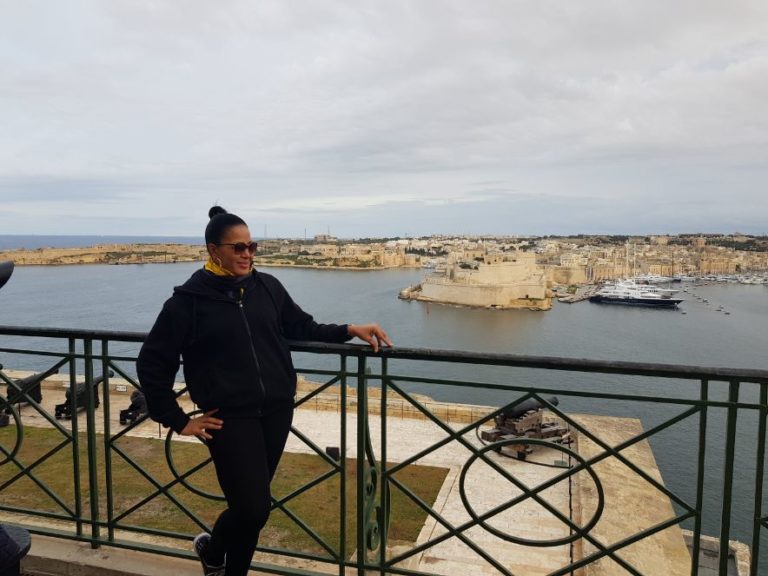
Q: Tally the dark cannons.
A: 4